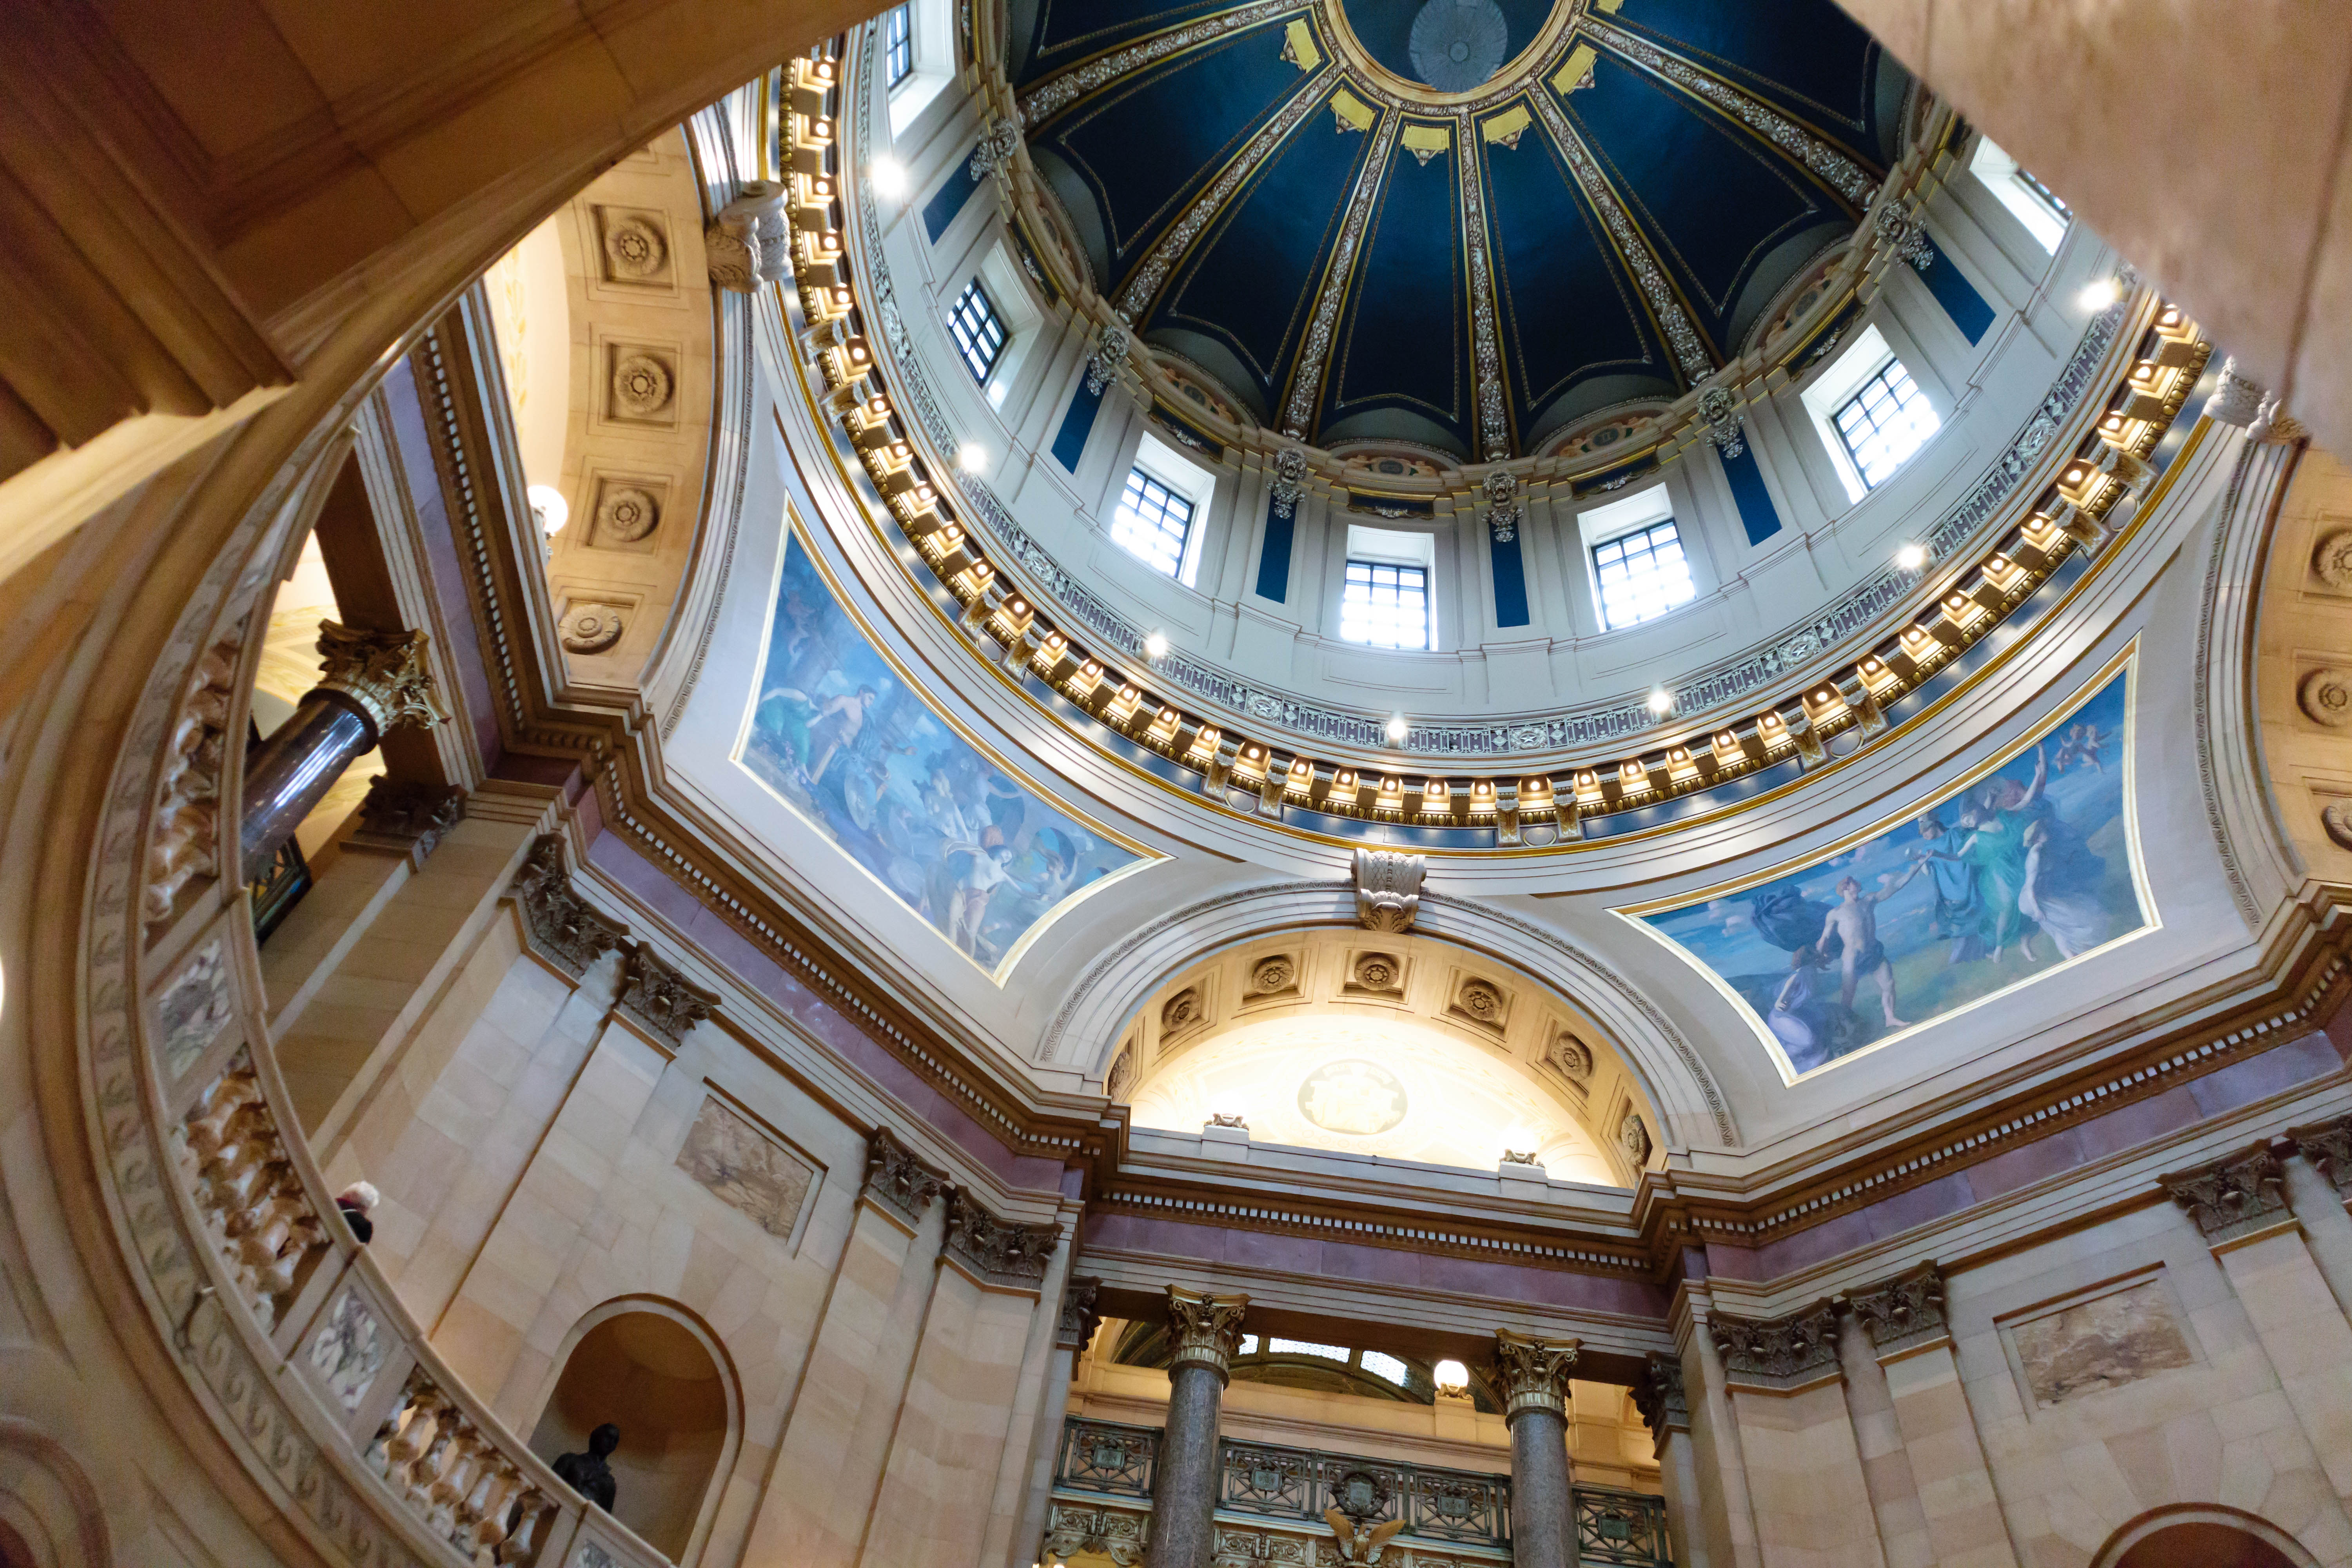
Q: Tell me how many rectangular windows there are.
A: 7